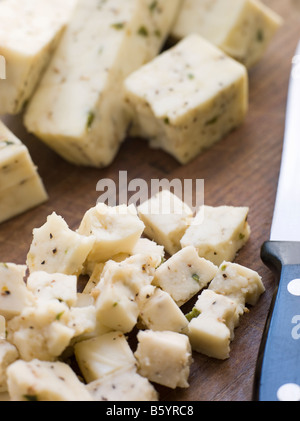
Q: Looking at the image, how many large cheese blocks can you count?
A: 5